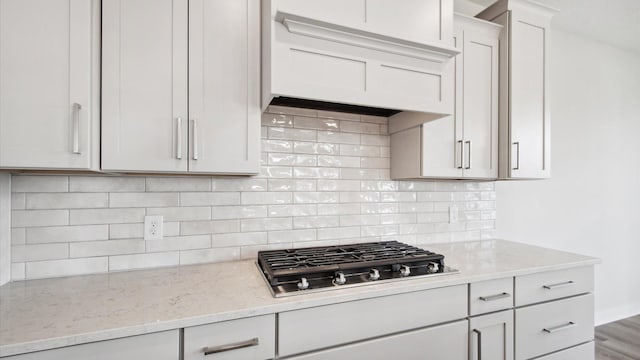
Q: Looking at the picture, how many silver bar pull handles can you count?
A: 11